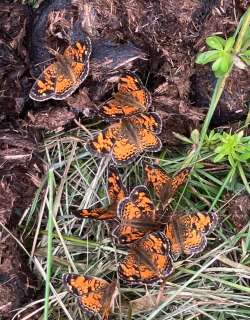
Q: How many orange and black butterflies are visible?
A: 9